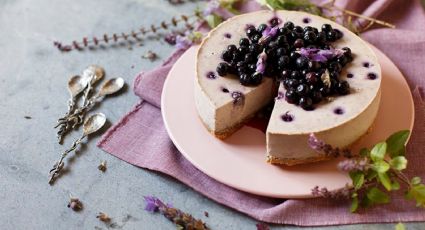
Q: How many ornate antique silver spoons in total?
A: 4